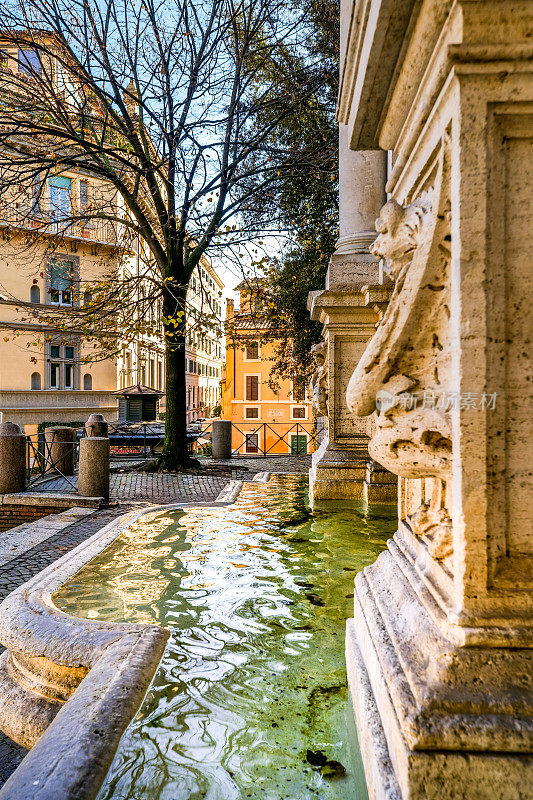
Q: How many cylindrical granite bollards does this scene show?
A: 5